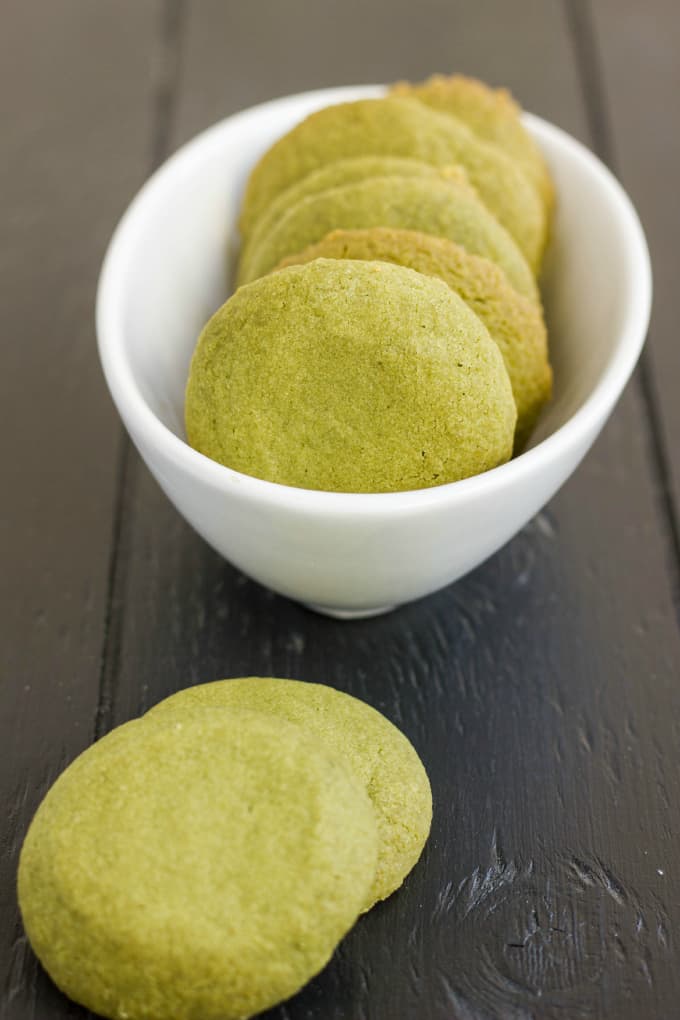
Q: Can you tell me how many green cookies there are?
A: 8